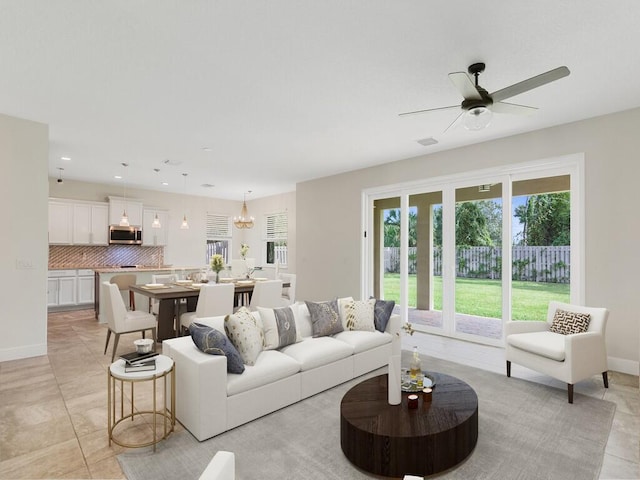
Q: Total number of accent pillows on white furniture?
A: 7